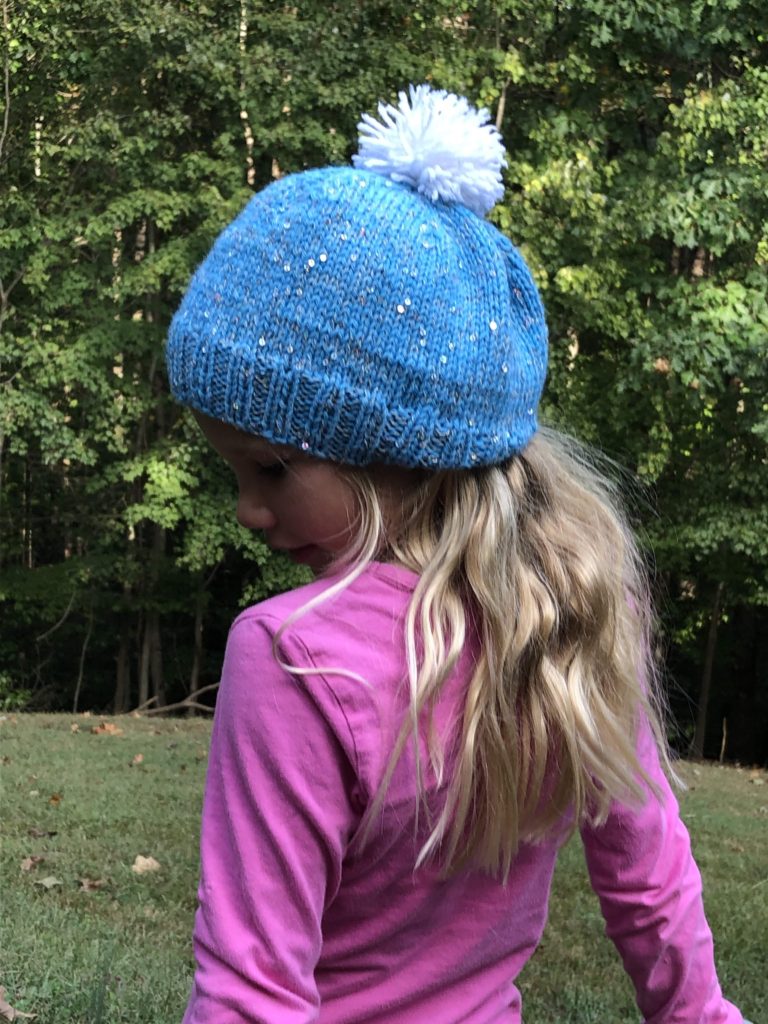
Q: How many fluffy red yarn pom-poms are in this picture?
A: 0